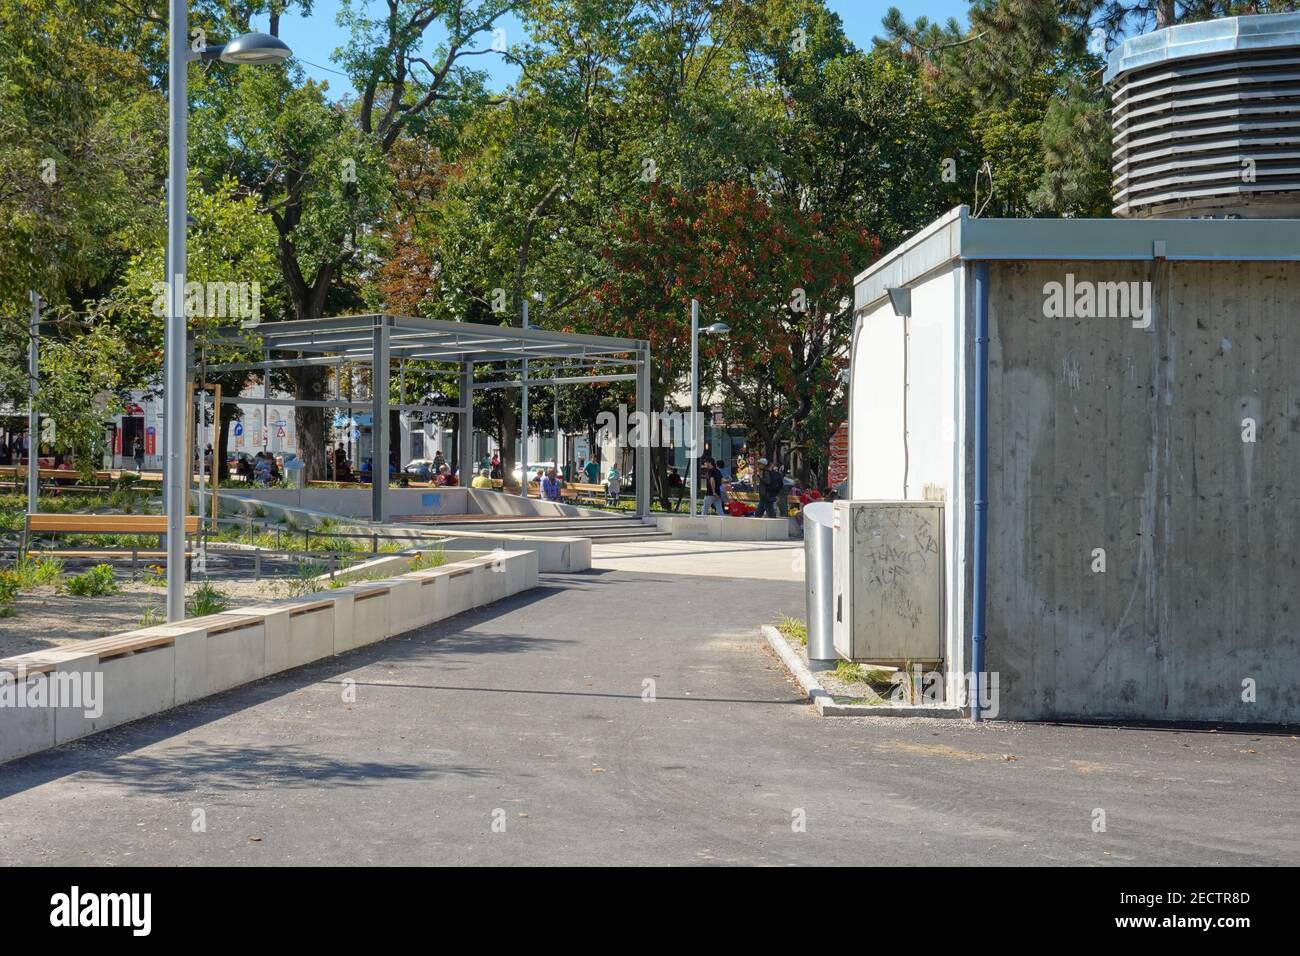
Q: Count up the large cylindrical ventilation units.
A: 1